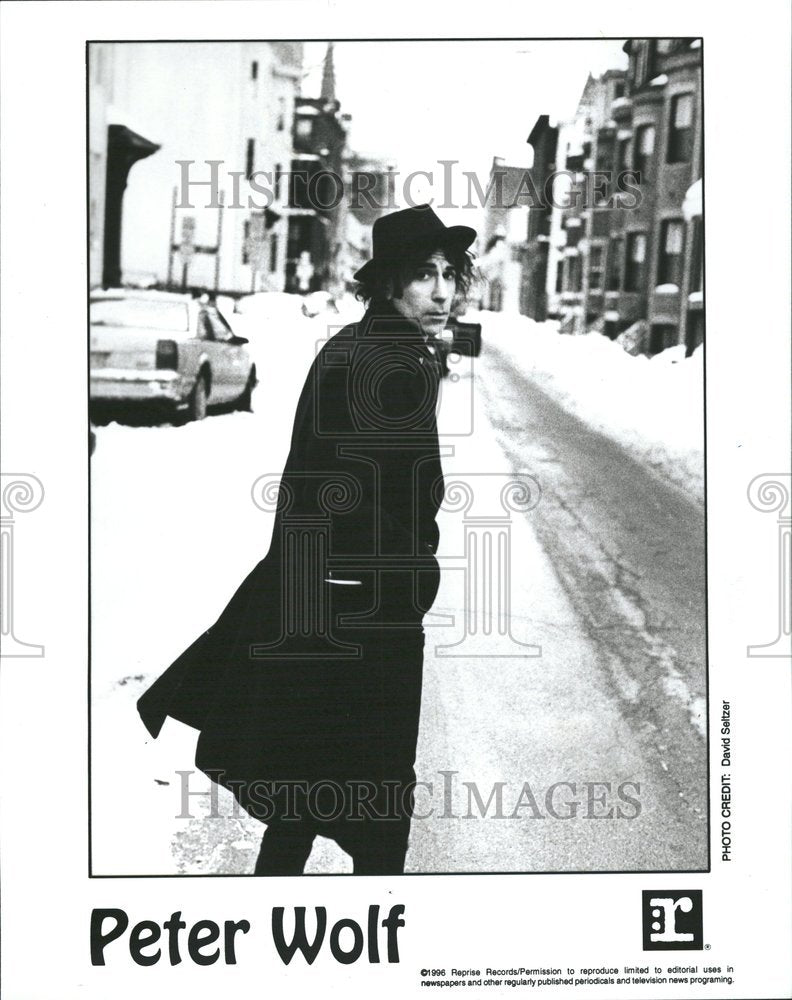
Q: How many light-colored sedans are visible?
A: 1